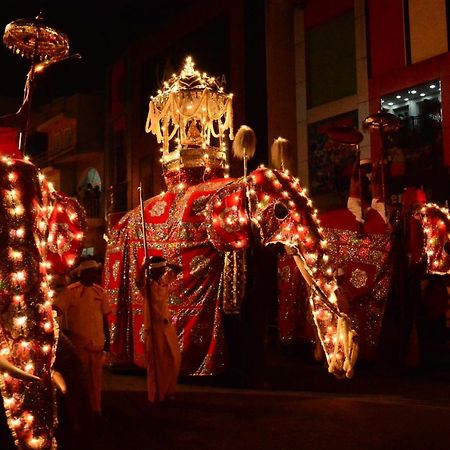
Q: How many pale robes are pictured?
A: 2